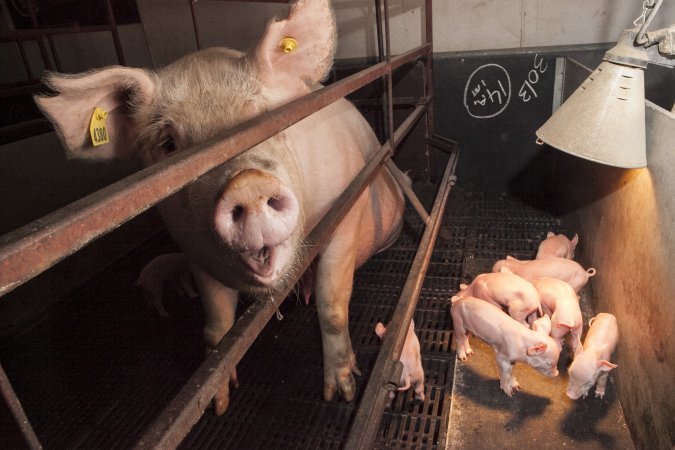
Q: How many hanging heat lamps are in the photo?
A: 1